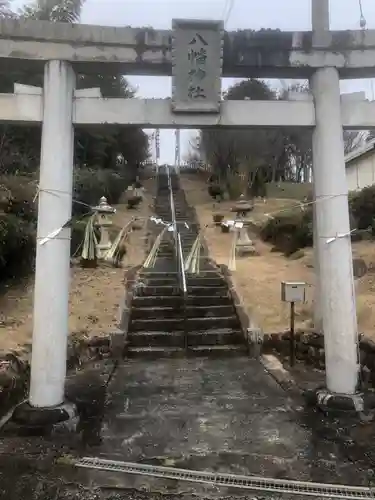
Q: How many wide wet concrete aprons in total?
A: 1